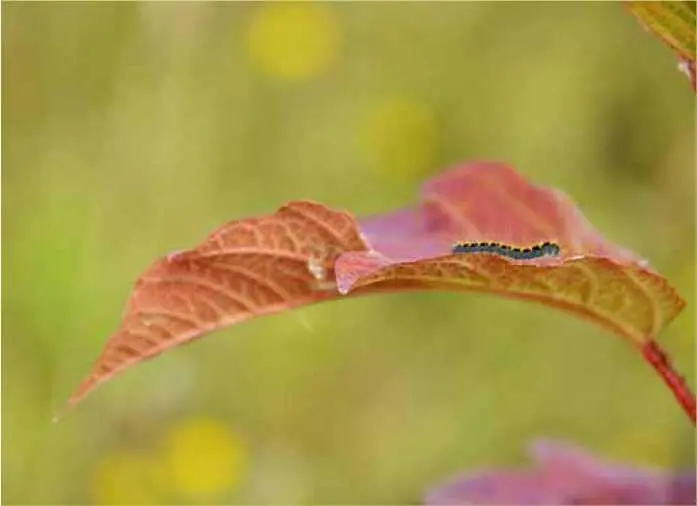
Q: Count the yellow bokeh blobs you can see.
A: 4